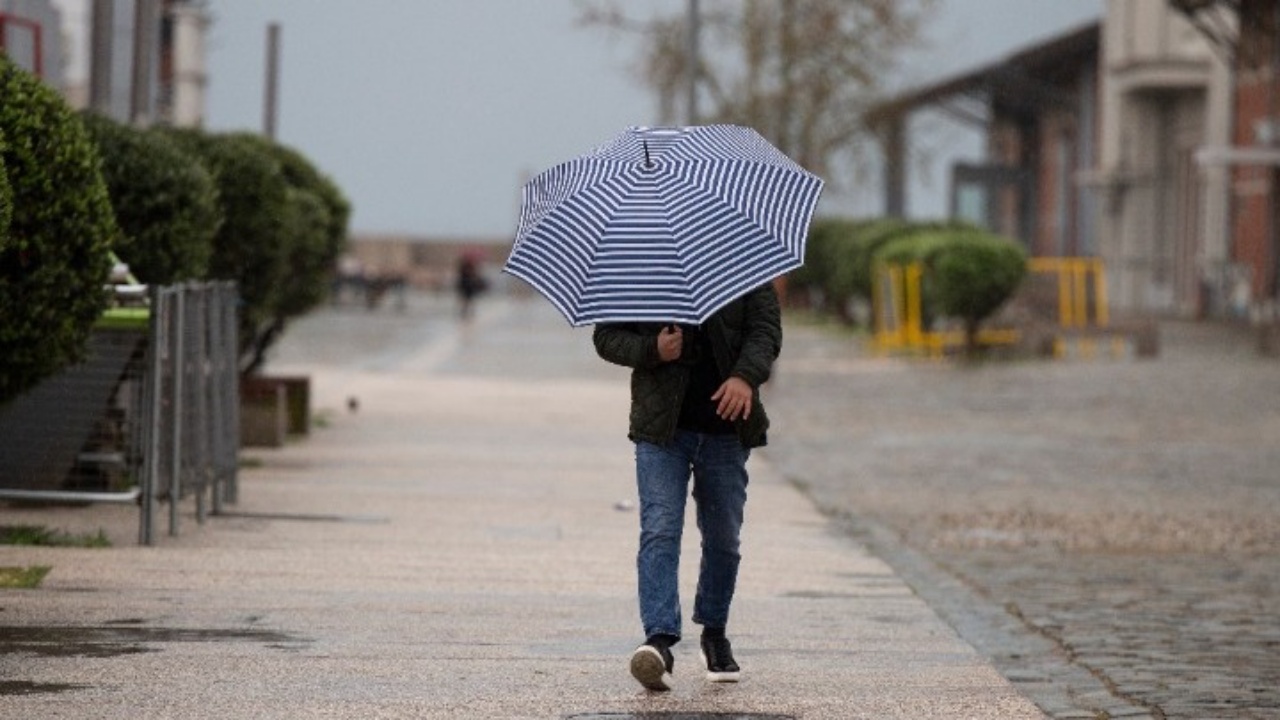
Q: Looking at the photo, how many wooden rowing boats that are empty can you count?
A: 0